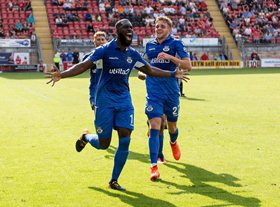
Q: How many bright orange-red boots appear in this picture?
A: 2